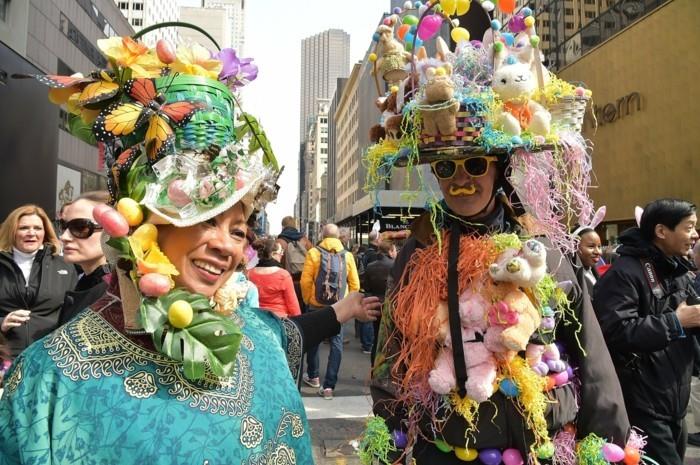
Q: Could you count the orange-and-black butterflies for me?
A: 3